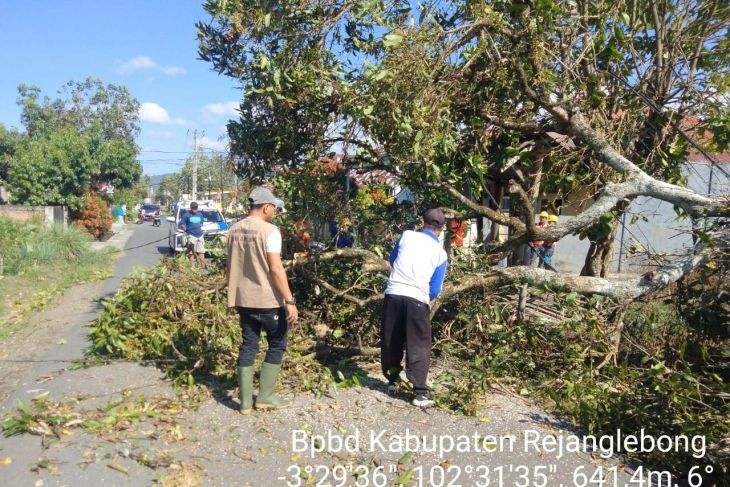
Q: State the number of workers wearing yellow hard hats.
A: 2